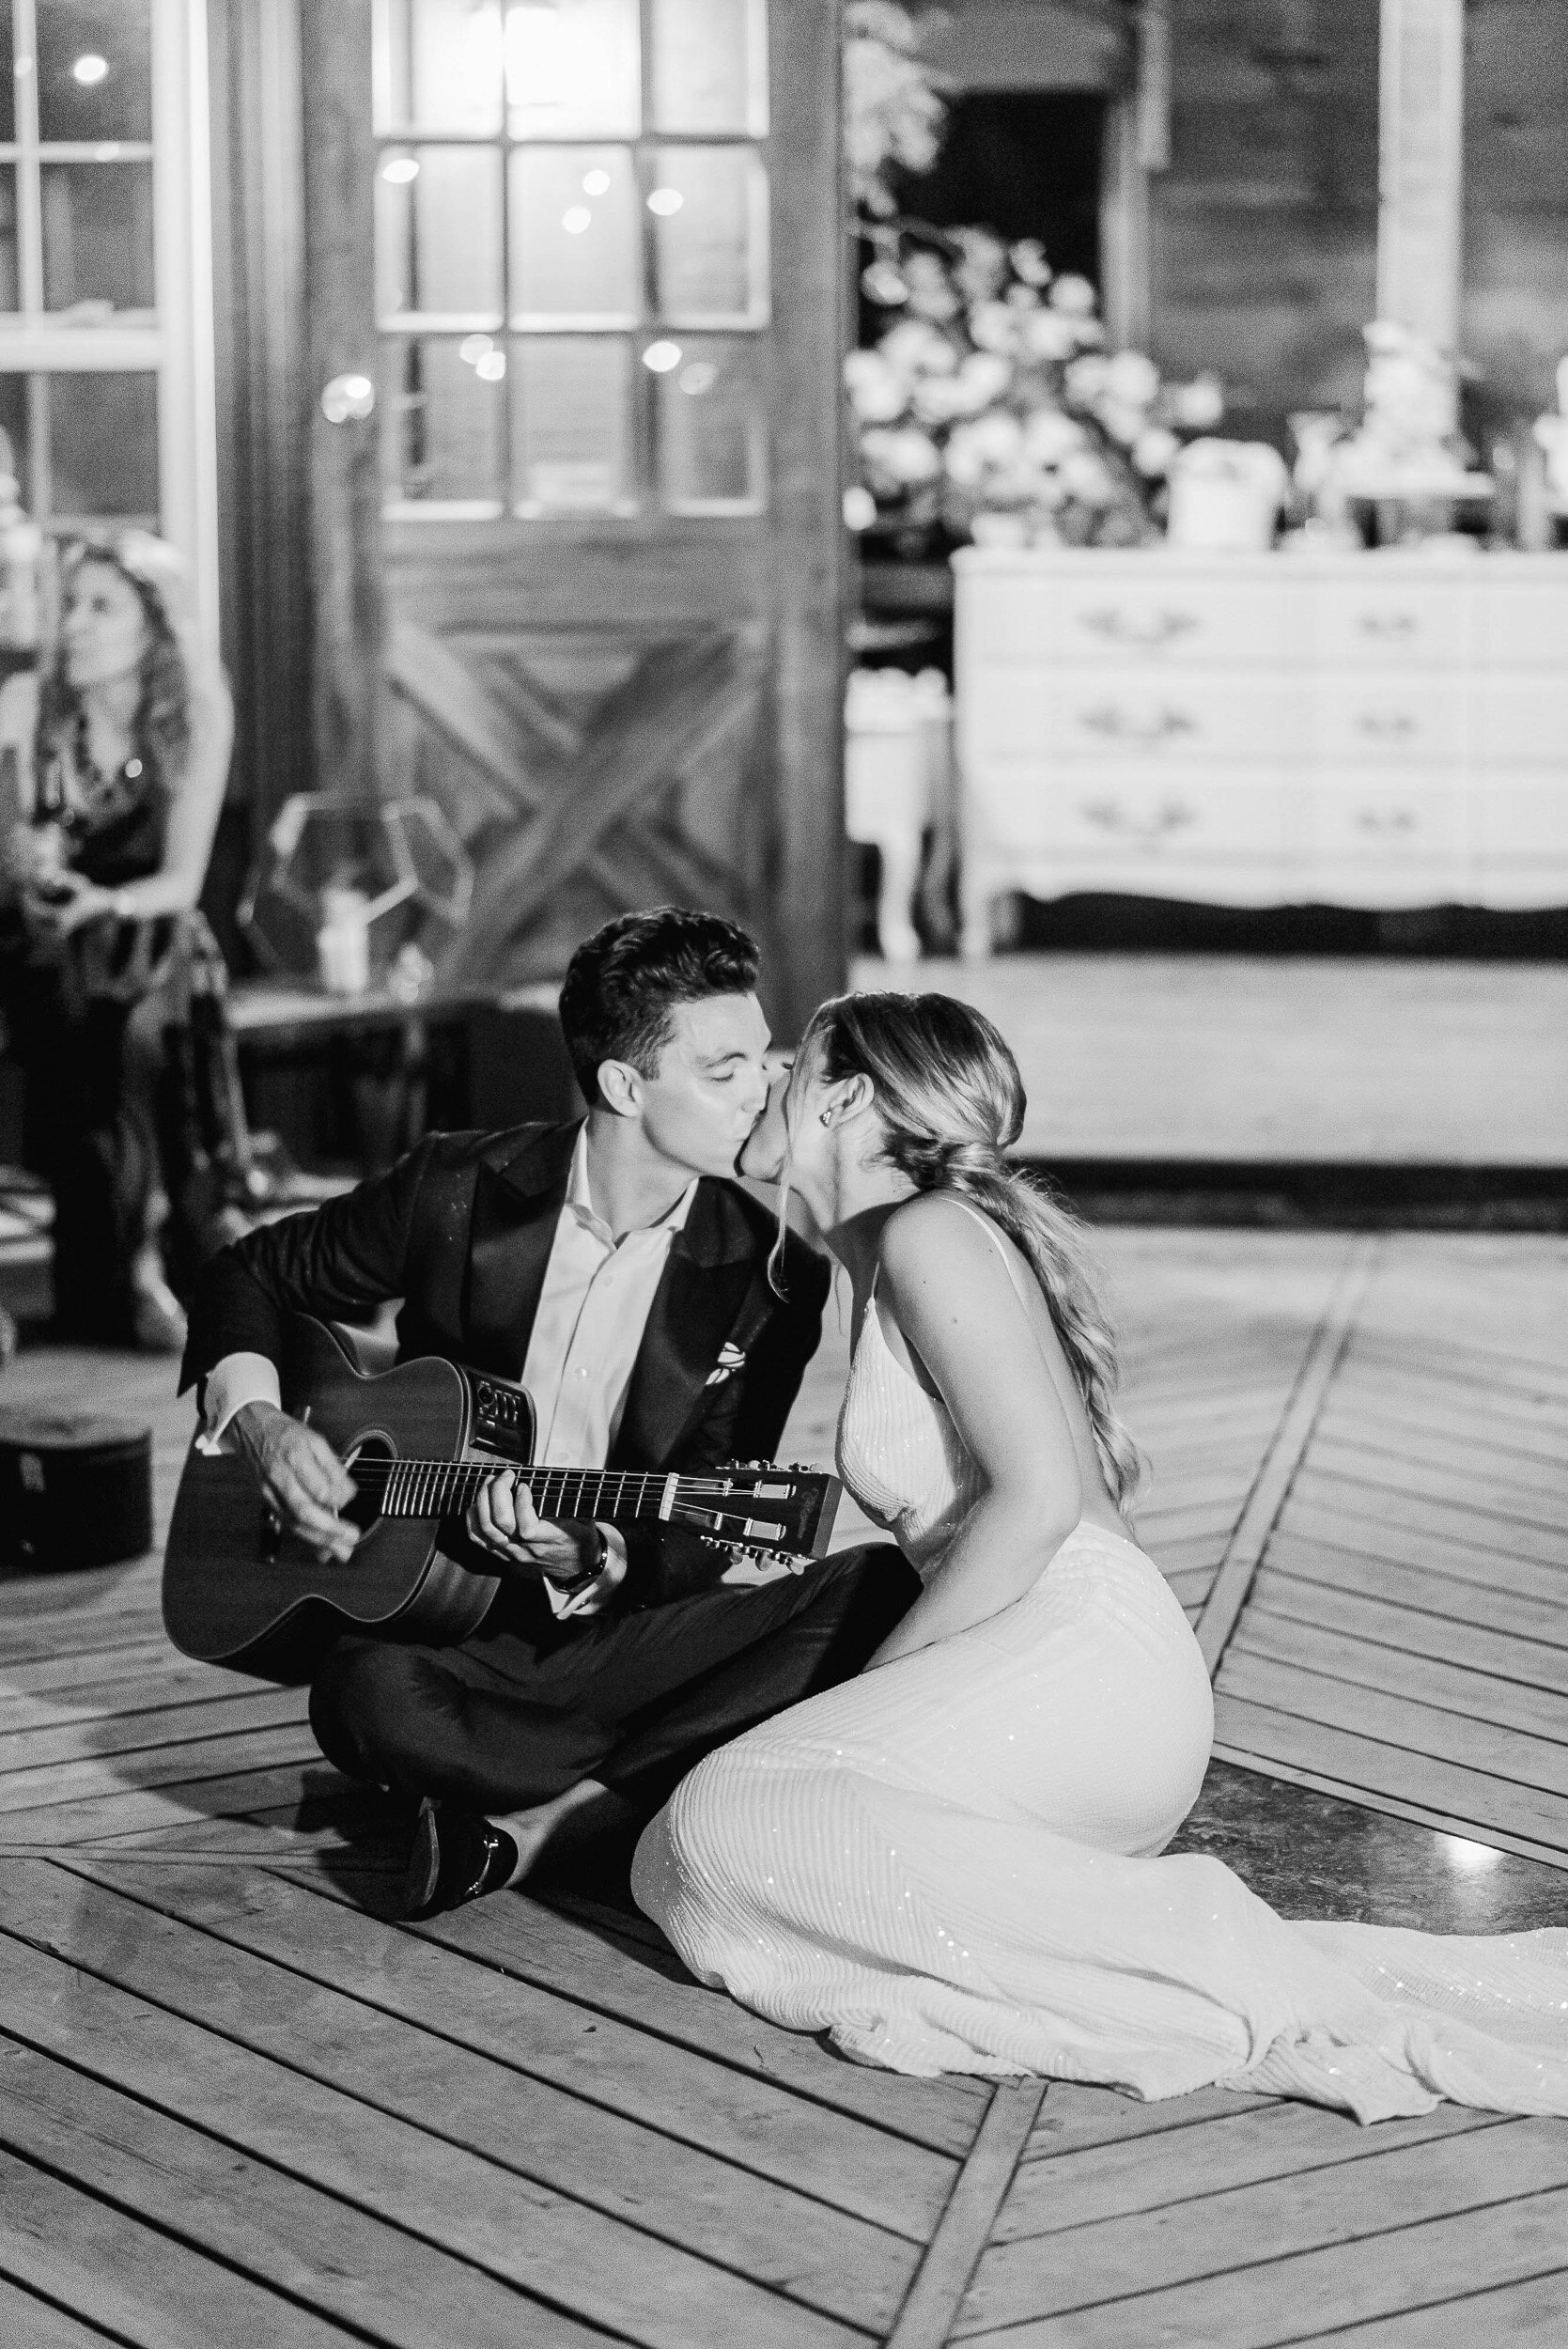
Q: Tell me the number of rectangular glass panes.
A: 15